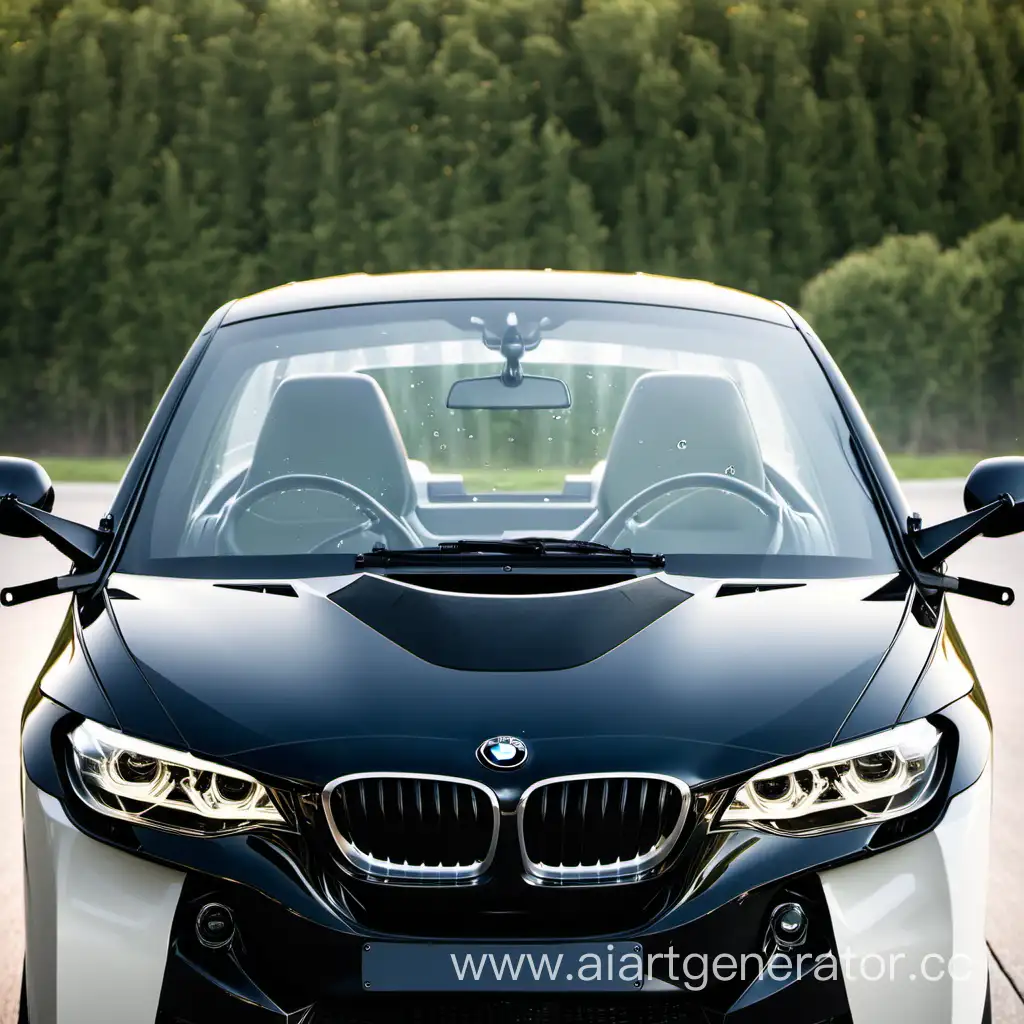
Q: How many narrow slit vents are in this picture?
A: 2